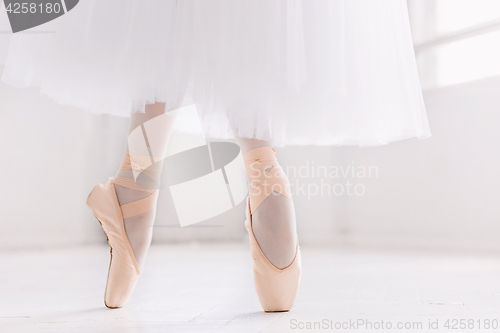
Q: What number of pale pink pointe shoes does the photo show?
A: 2